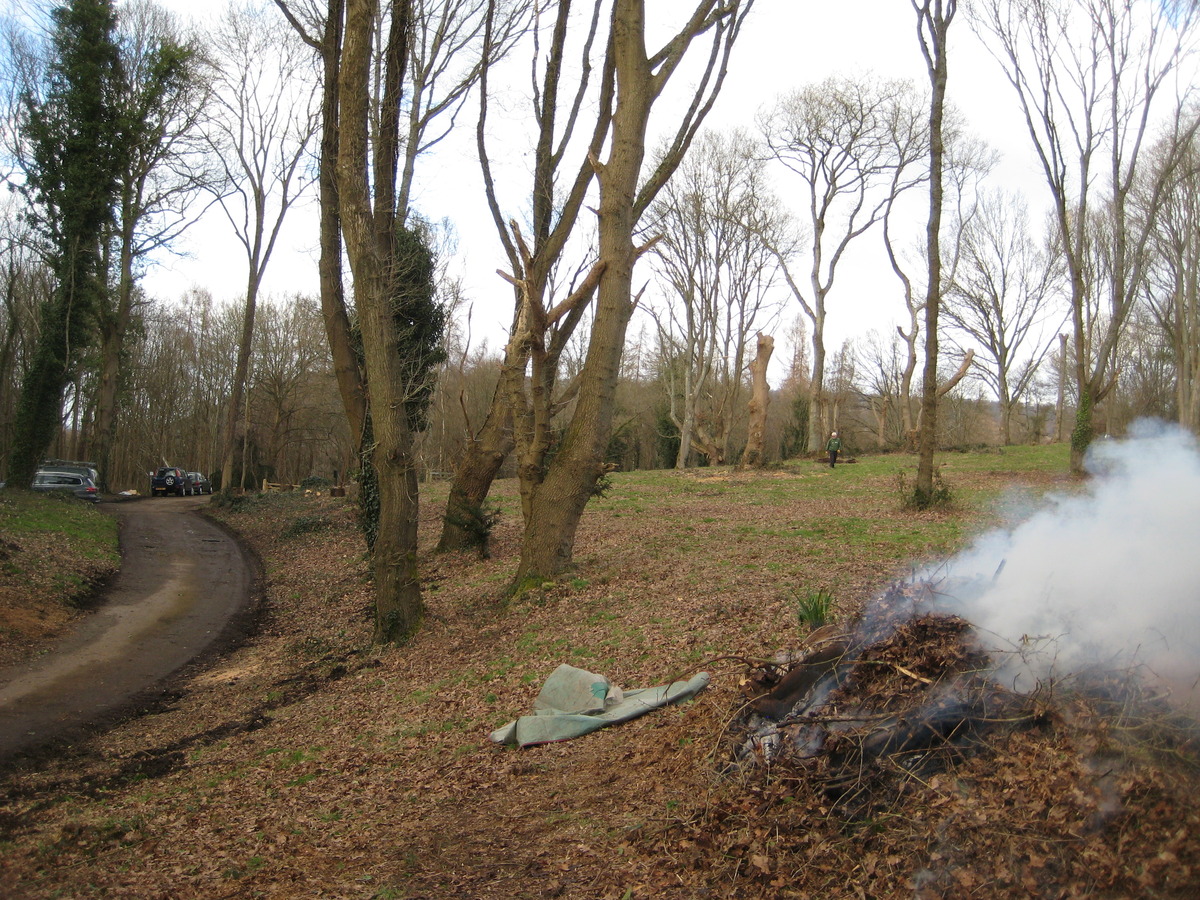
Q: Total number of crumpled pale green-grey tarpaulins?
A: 1